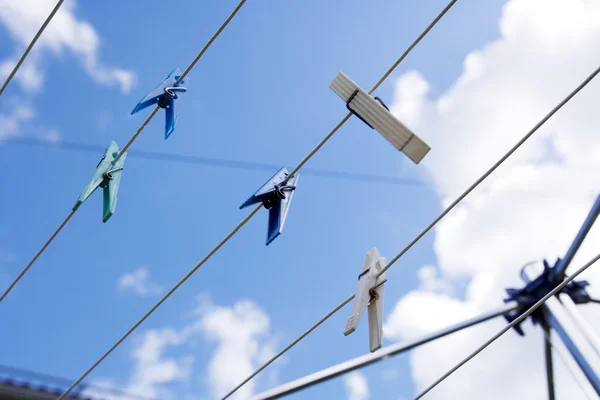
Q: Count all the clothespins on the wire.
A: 5